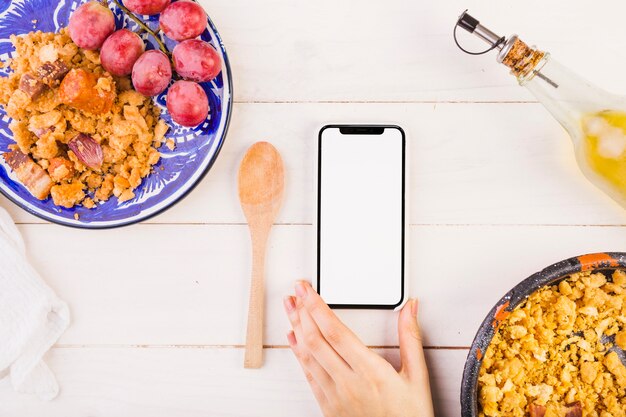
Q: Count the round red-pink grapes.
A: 7